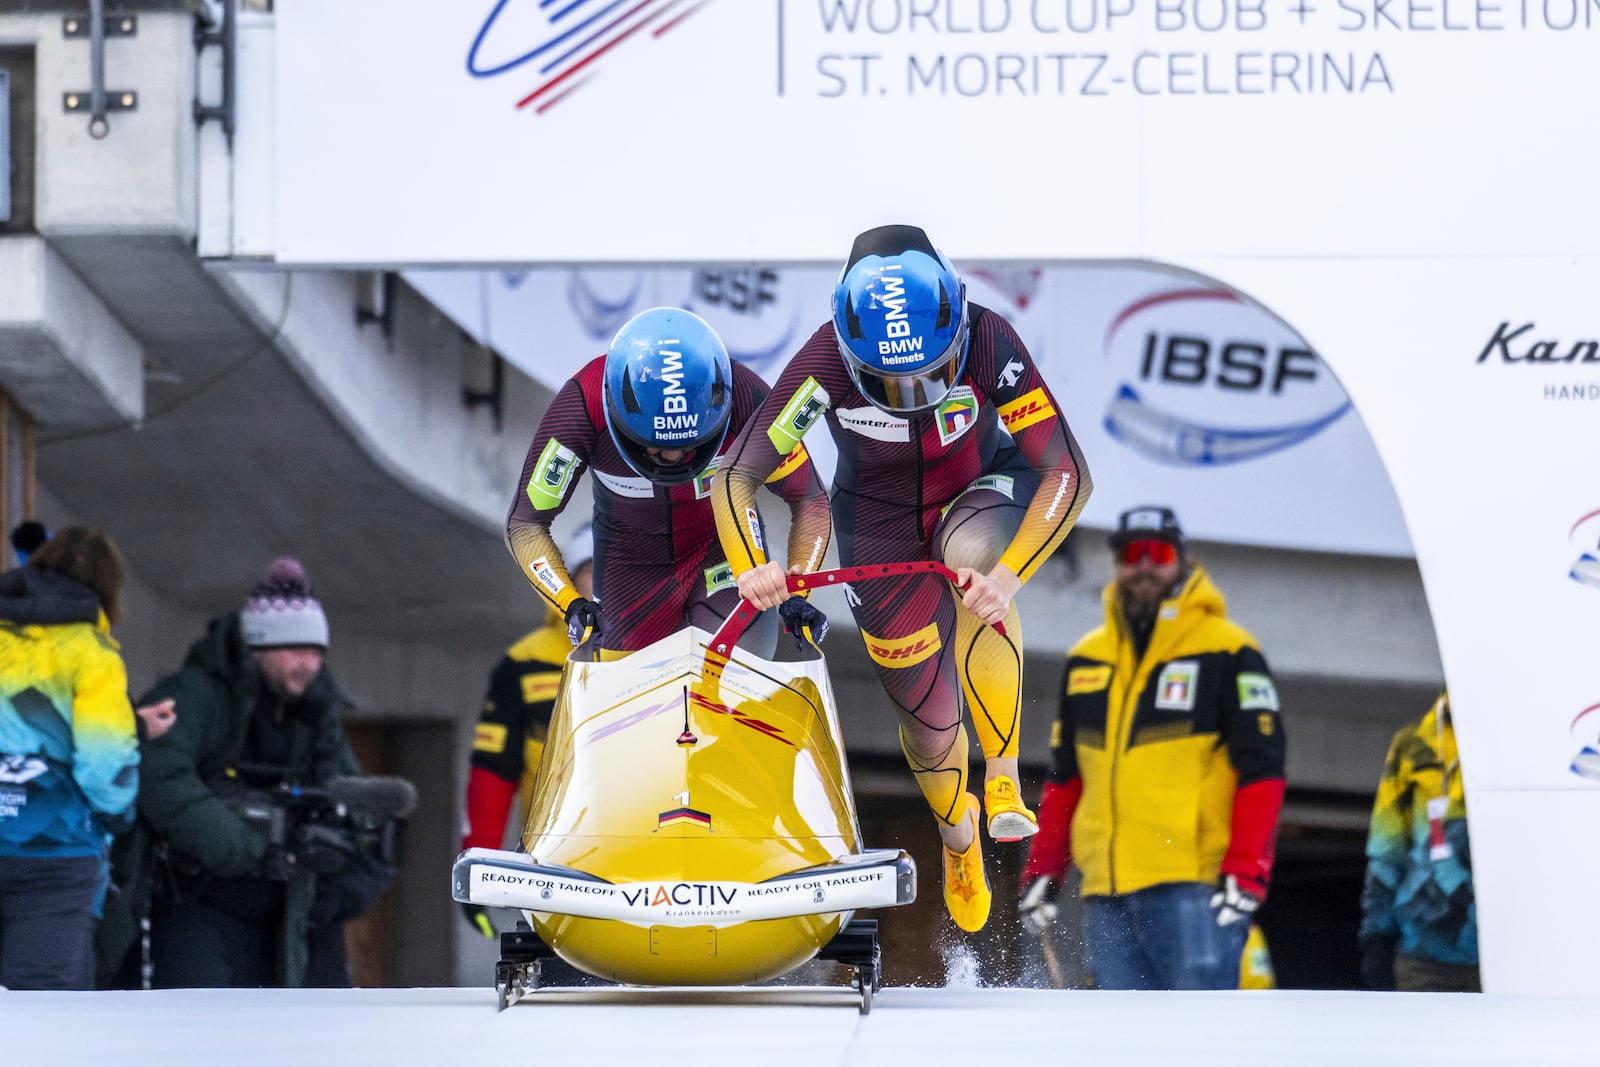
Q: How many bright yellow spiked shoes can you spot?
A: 2